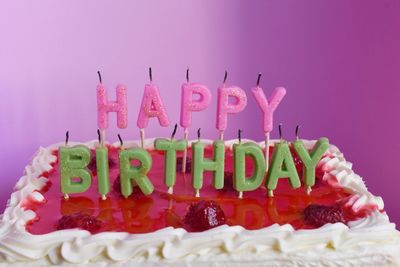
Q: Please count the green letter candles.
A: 8